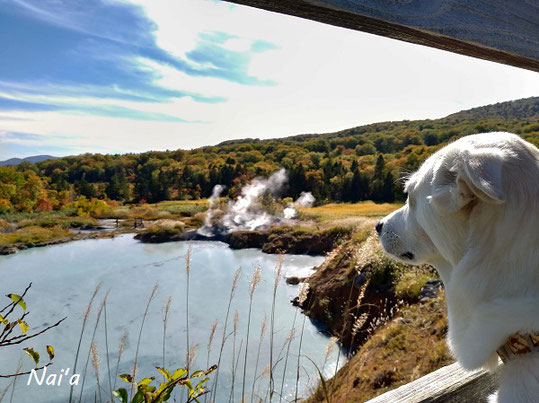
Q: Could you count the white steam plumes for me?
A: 3